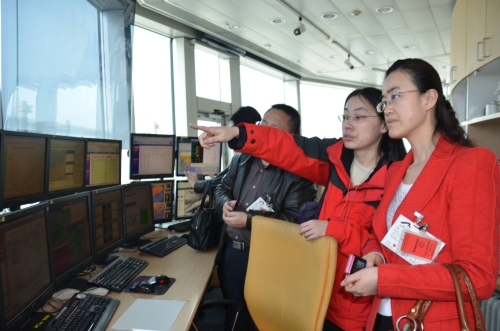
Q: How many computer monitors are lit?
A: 11